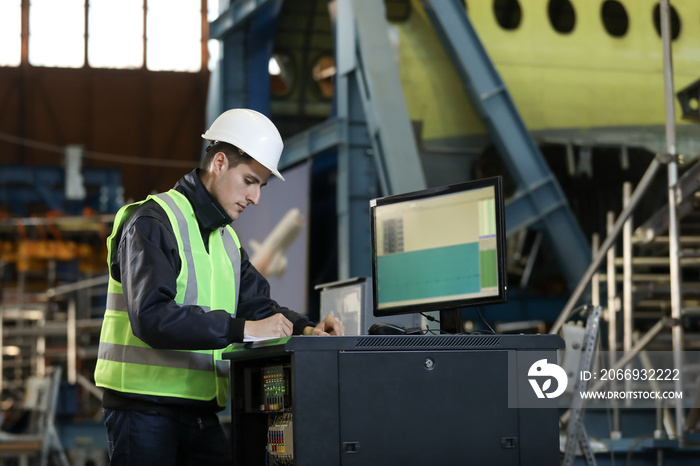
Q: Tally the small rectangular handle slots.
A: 2